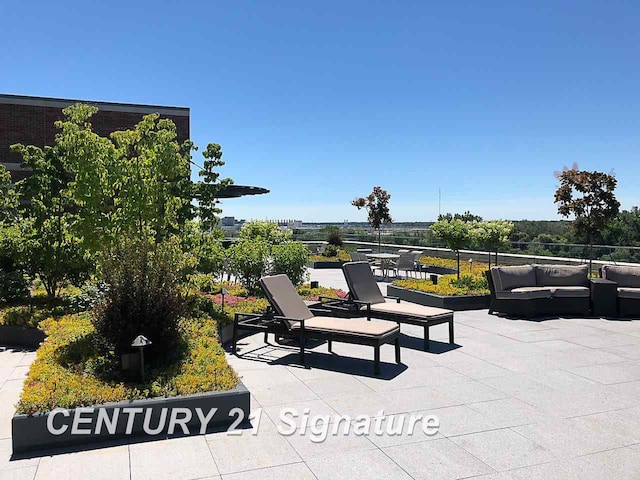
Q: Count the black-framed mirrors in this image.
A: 0